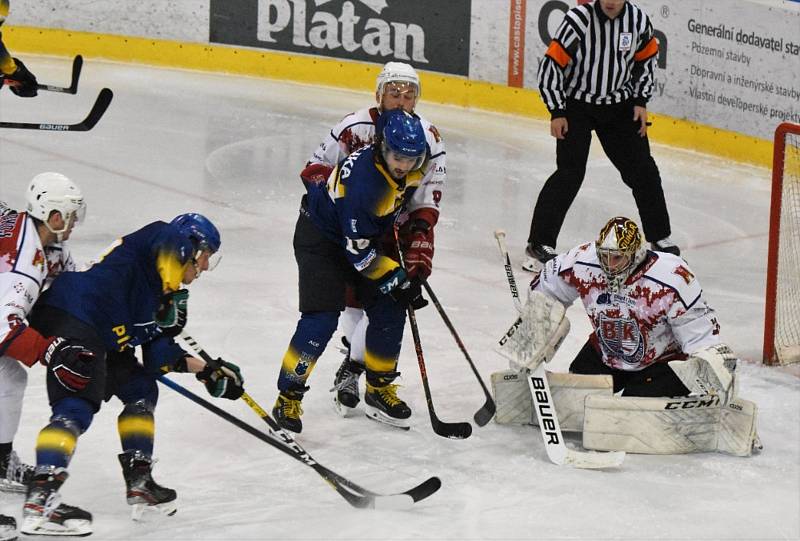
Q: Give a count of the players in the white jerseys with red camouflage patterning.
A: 3